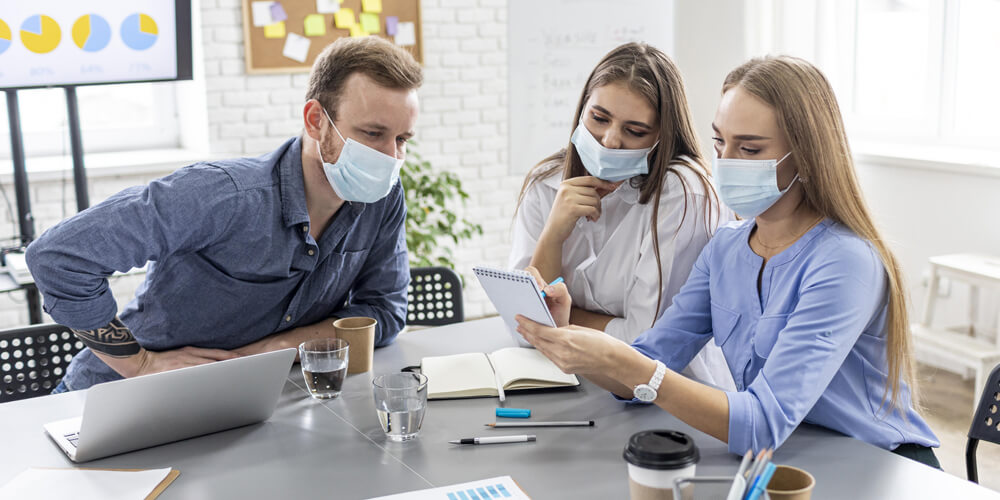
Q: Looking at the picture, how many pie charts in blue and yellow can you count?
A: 4